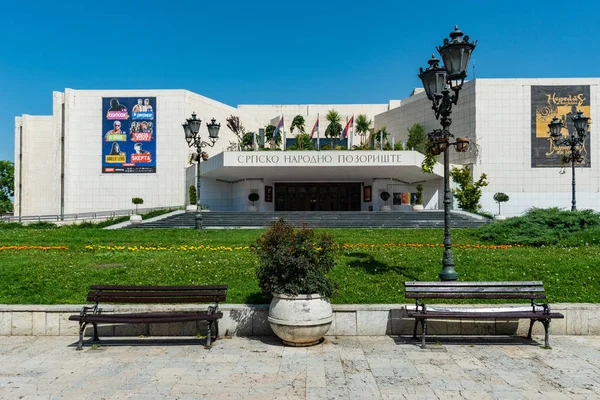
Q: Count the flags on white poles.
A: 3